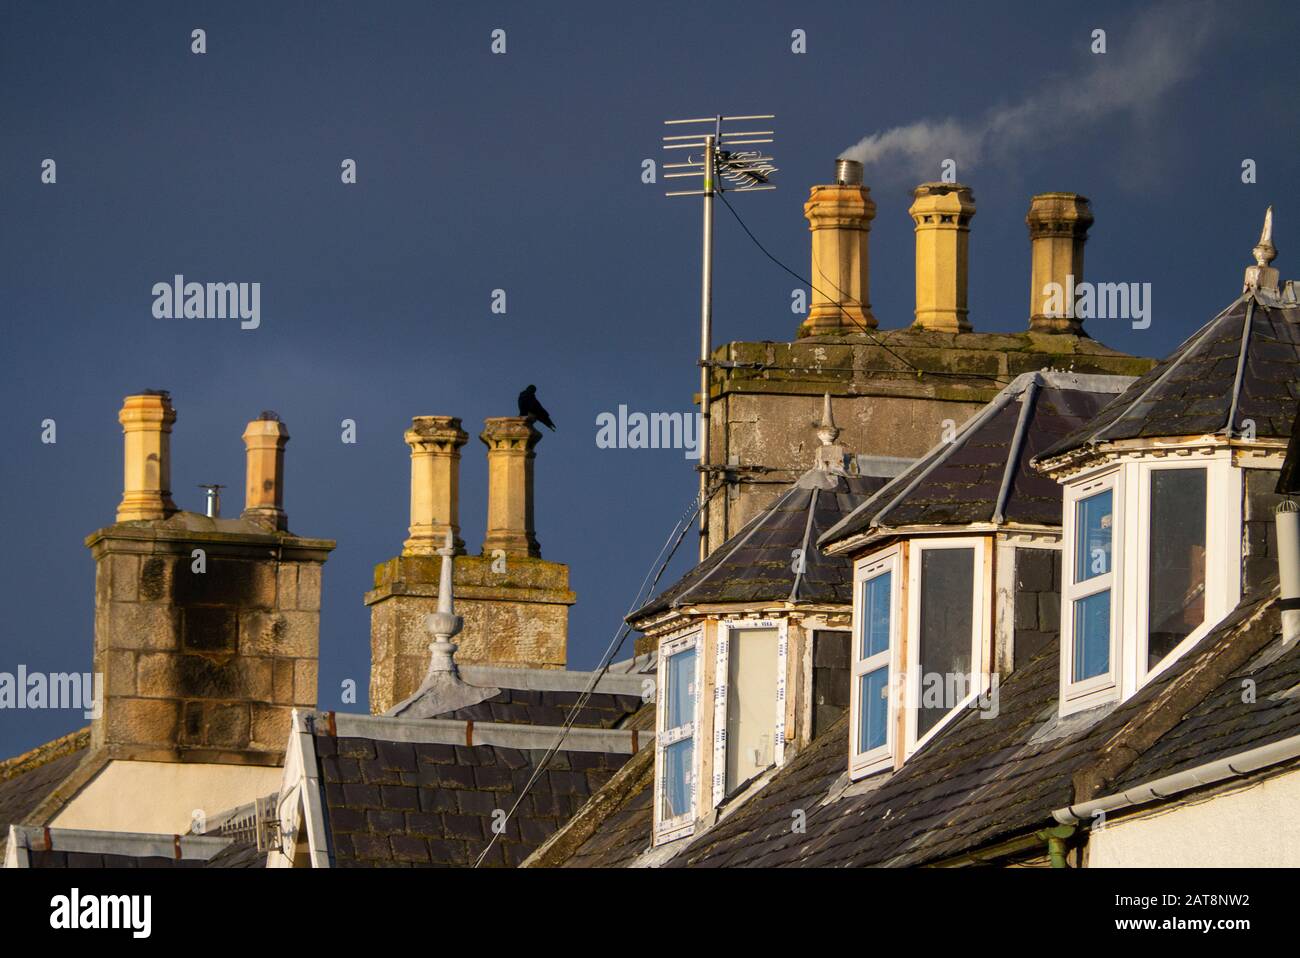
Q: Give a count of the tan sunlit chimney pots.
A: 7